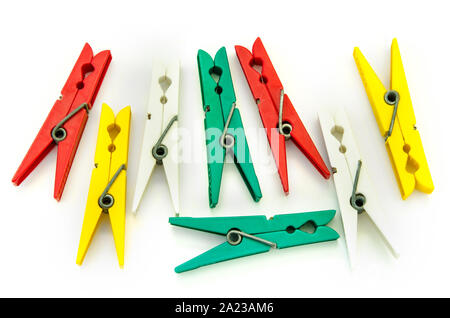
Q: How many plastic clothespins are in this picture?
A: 8